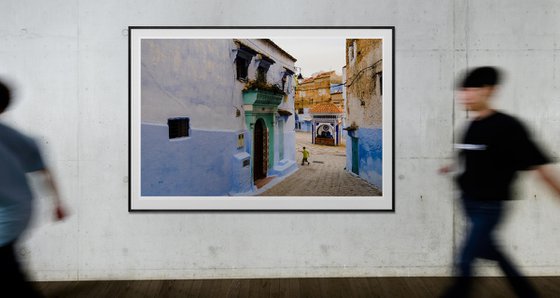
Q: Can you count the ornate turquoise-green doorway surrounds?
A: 1